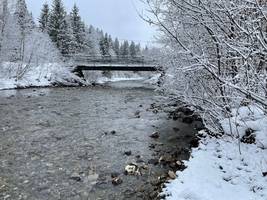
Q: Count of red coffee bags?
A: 0